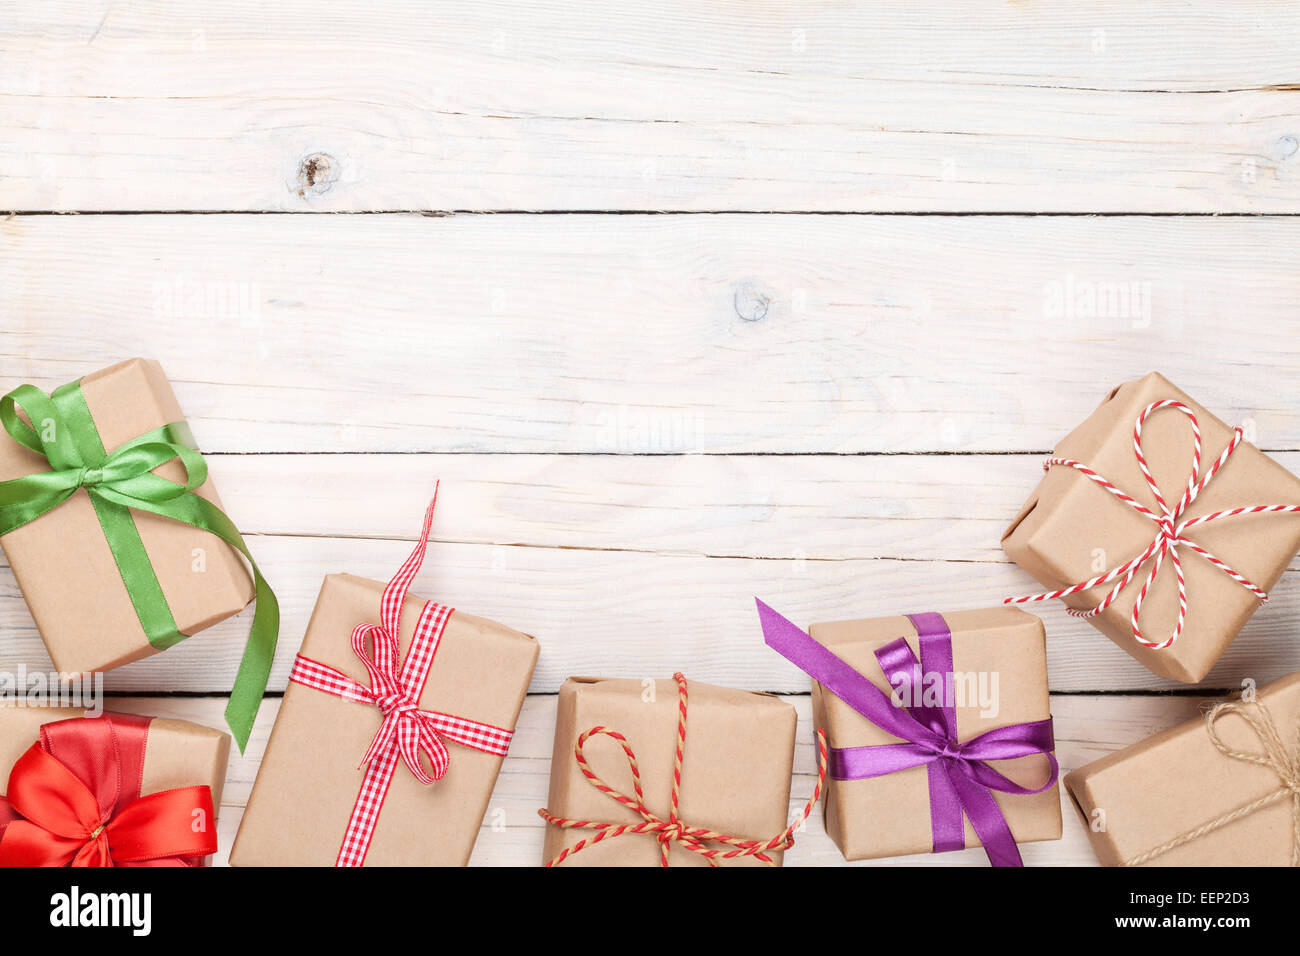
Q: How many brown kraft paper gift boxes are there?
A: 7